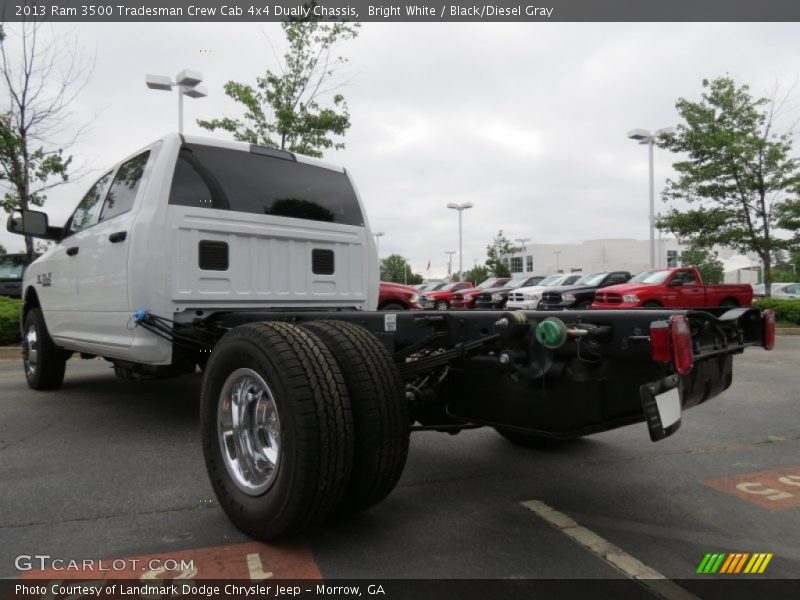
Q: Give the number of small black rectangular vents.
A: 2